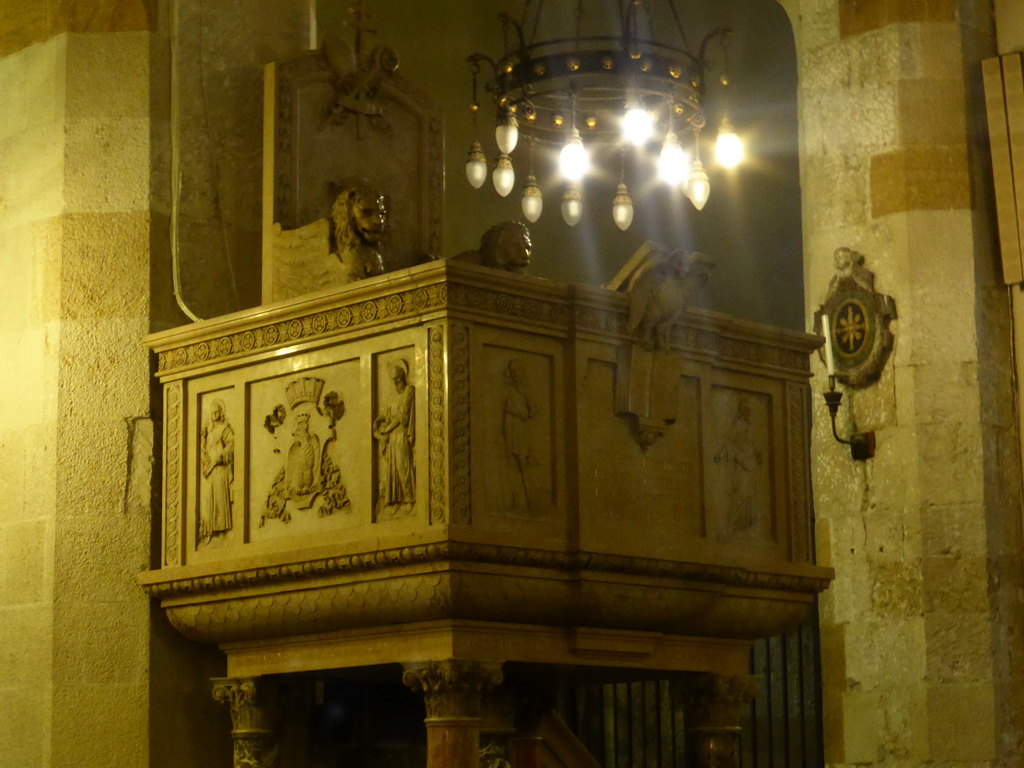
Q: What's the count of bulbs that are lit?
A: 4